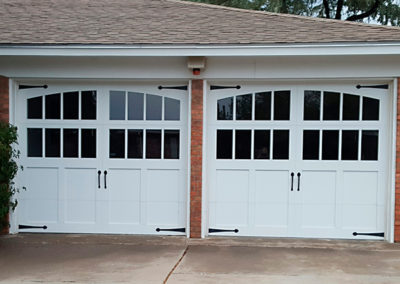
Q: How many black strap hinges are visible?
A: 8